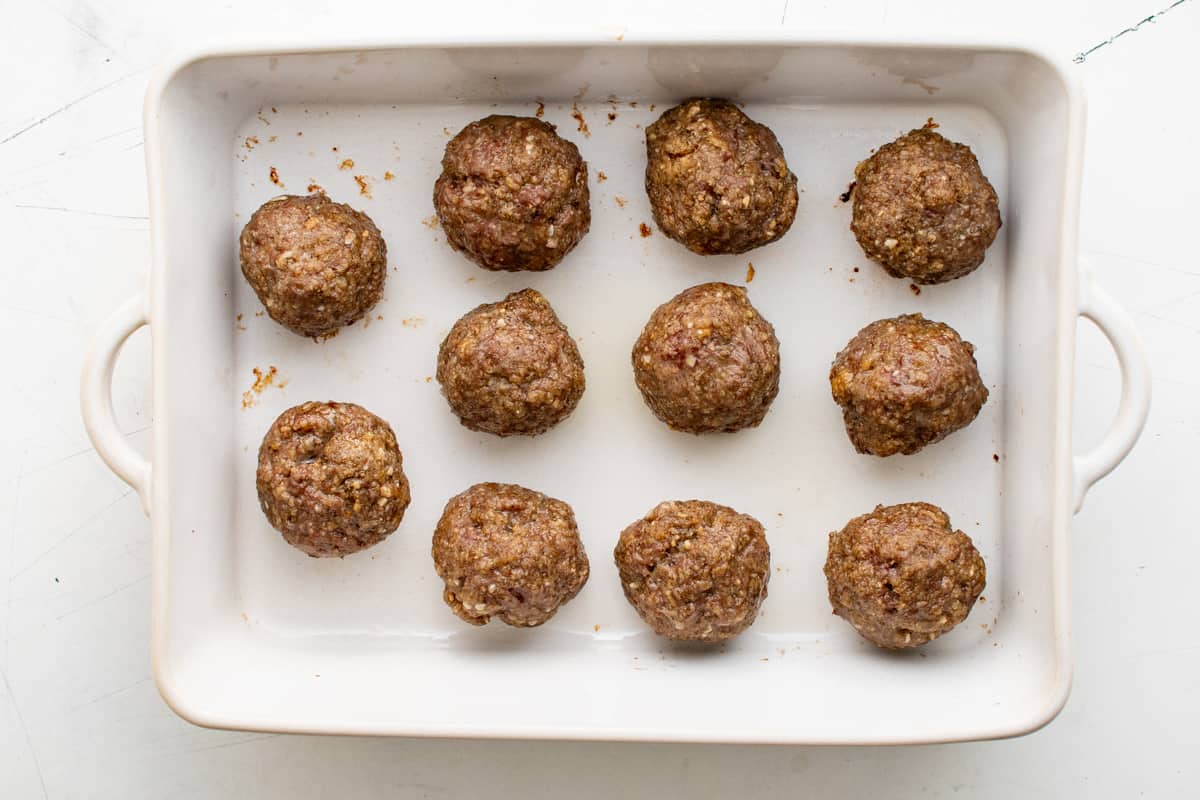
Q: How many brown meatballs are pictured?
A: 11